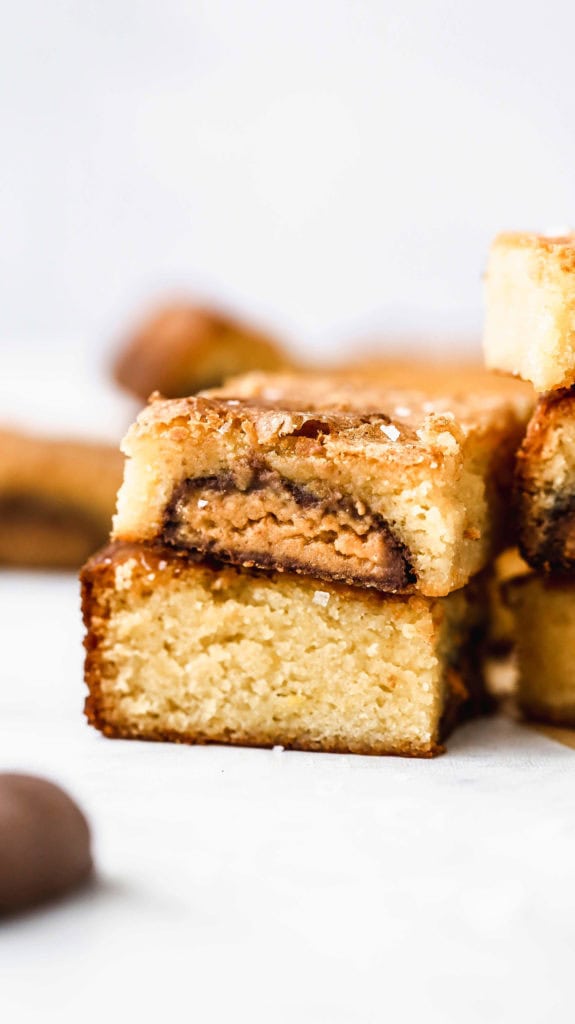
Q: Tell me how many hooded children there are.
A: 0